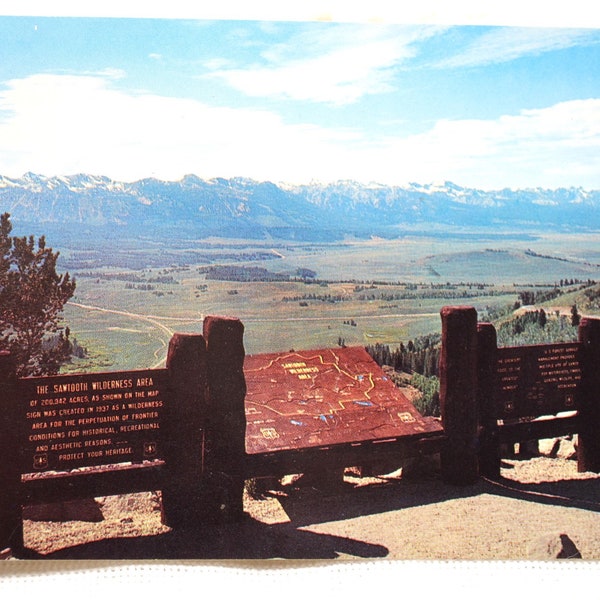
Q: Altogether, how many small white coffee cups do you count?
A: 0